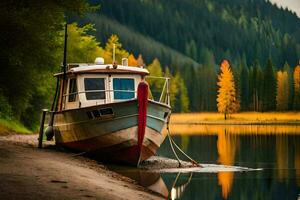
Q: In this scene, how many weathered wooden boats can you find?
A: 1